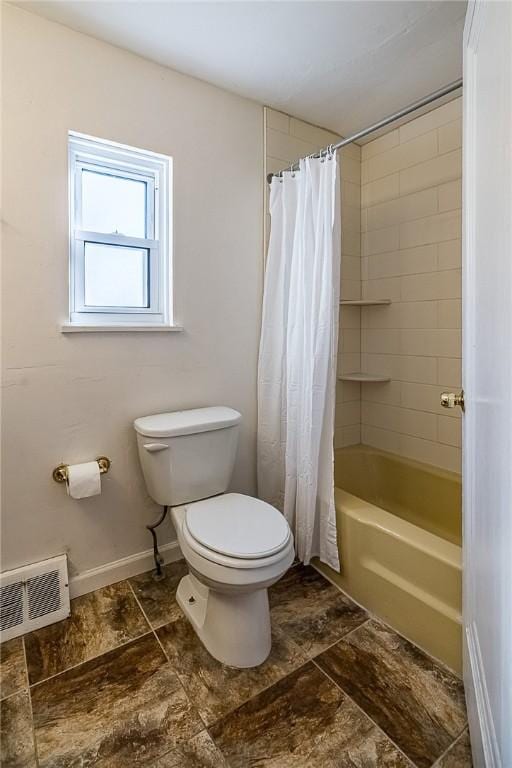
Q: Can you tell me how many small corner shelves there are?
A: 2